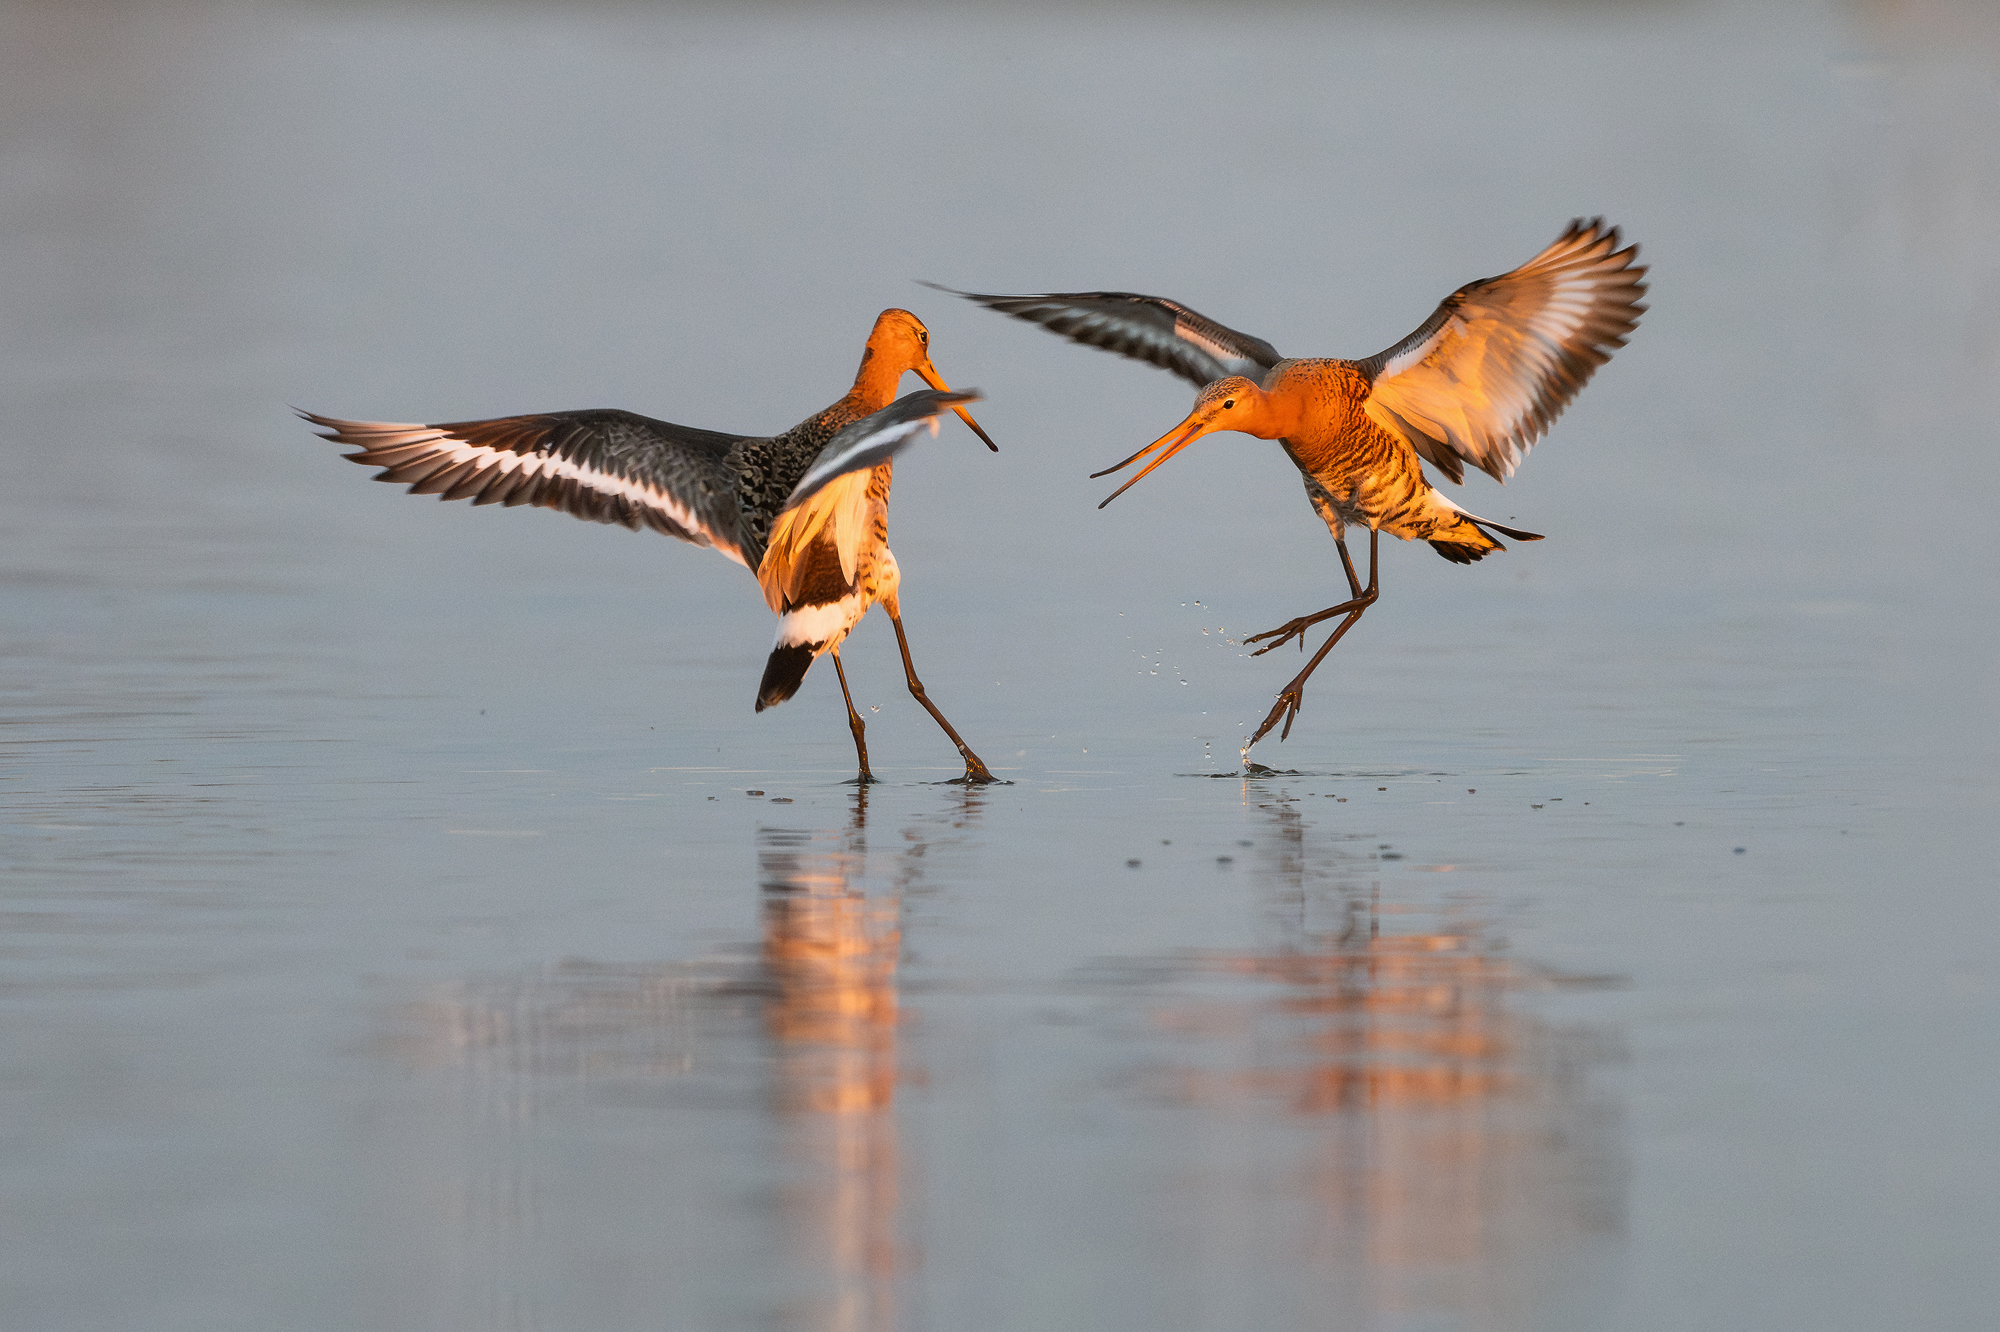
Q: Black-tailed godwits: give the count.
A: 2